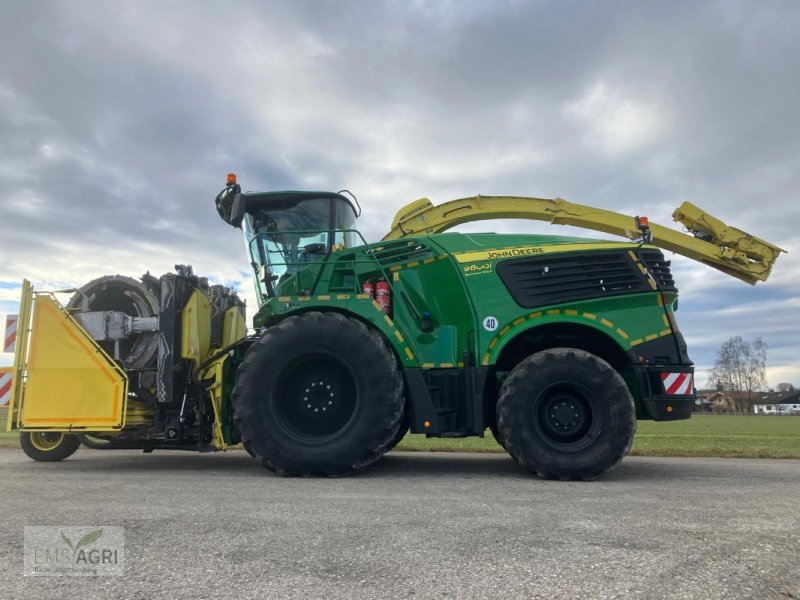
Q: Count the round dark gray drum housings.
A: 1